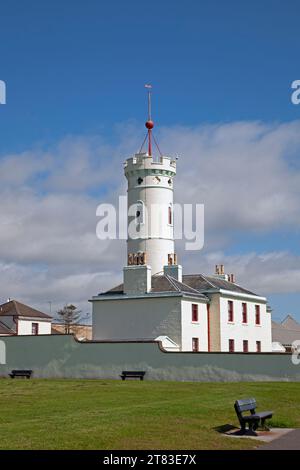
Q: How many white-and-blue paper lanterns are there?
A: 0